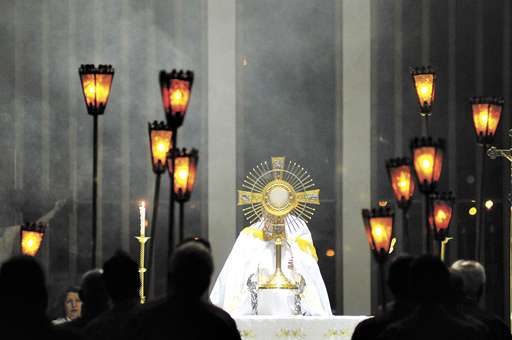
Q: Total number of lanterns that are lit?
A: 11